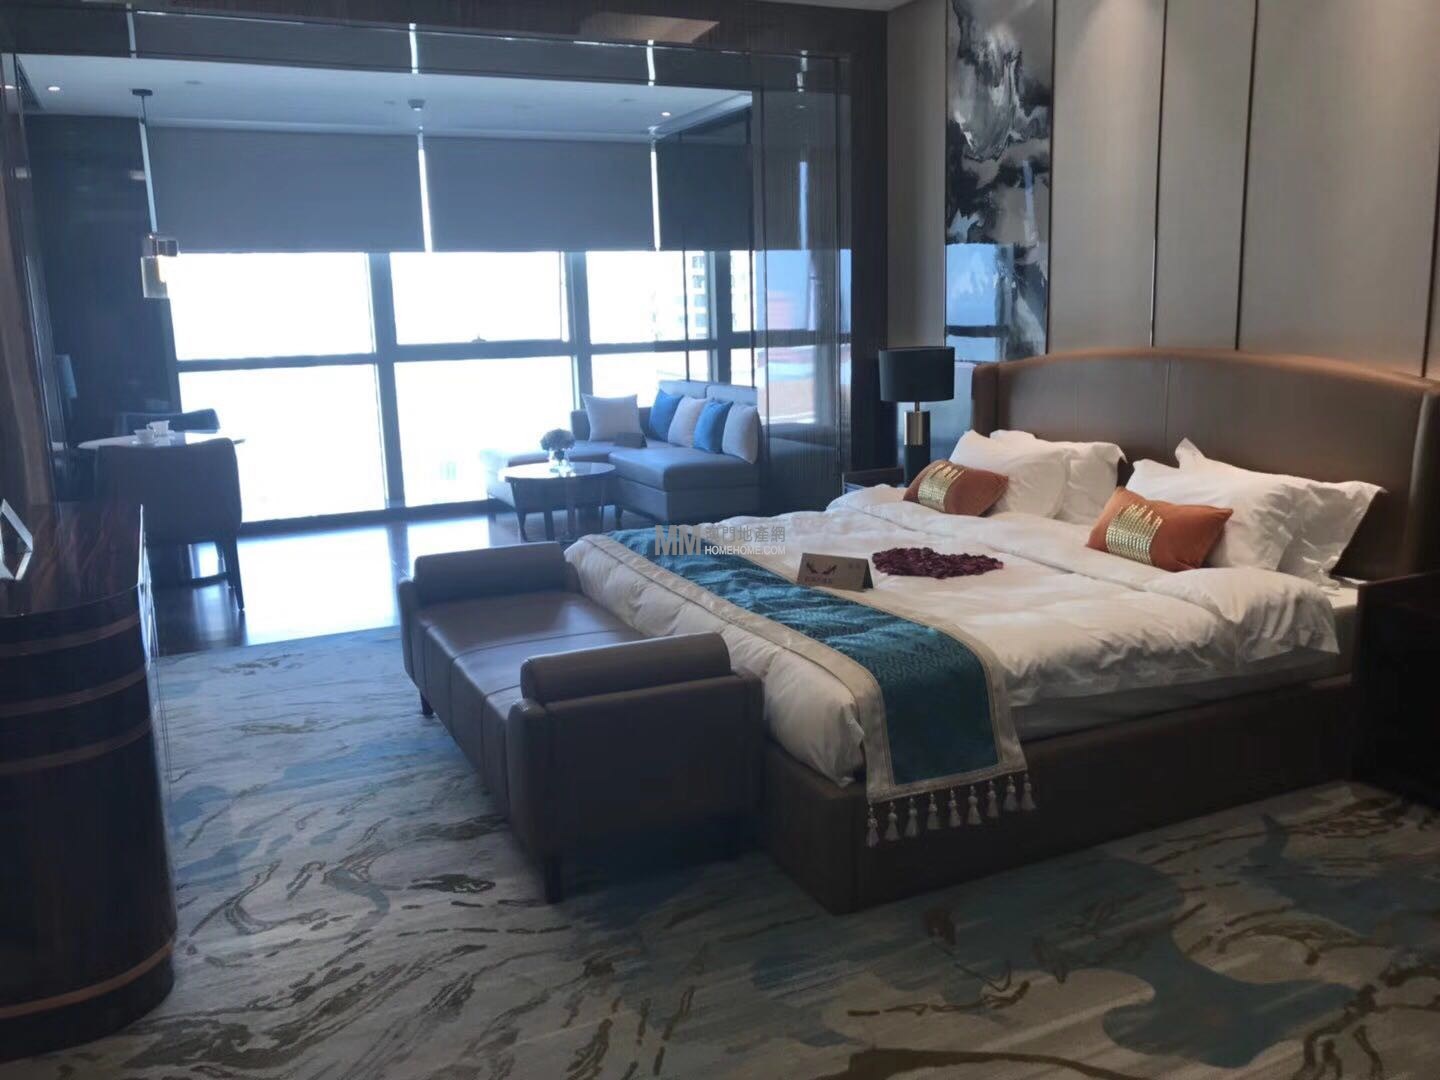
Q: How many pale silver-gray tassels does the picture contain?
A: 9